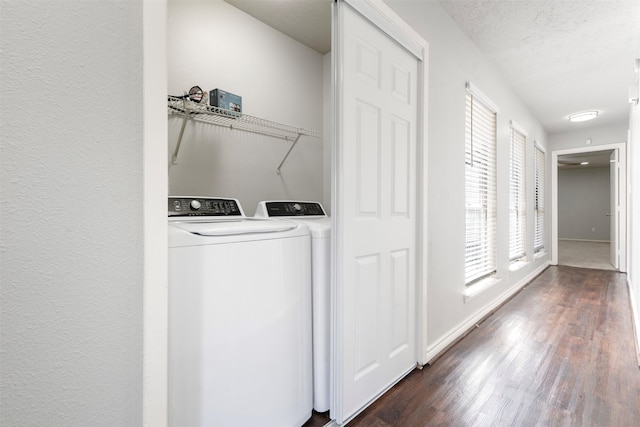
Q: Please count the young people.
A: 0